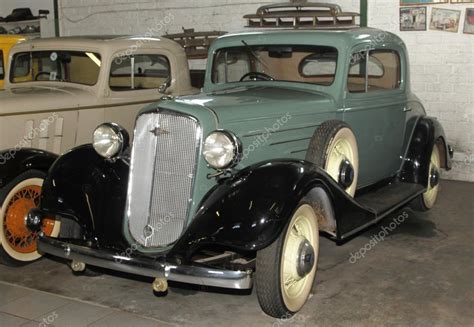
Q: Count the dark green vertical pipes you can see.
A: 2